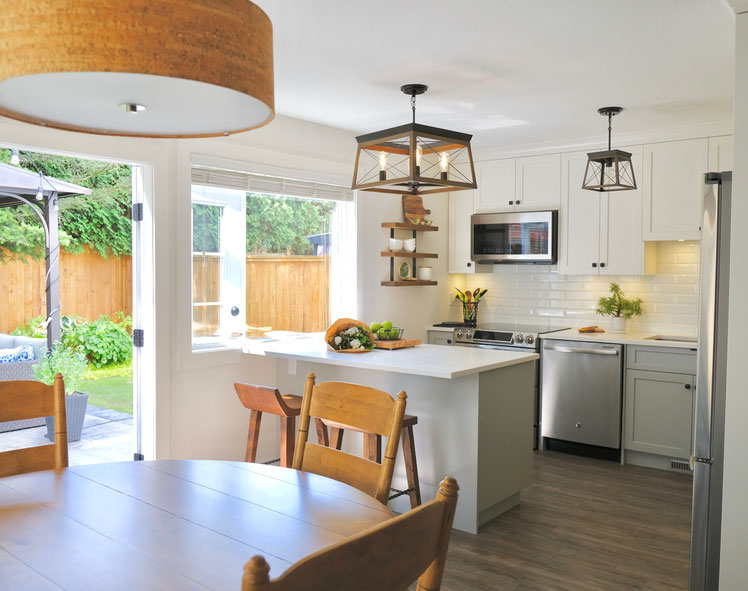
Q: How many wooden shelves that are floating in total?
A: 3